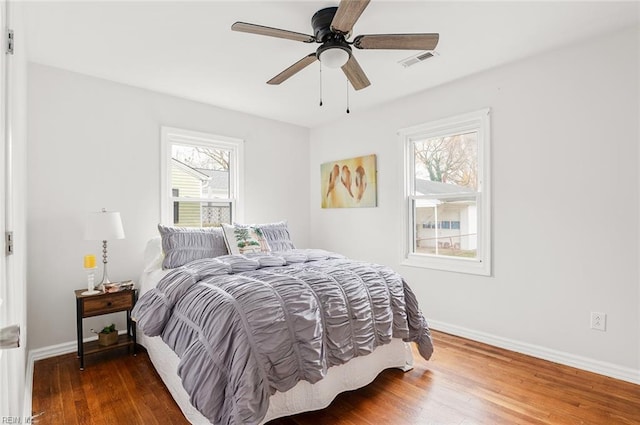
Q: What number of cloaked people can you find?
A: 0